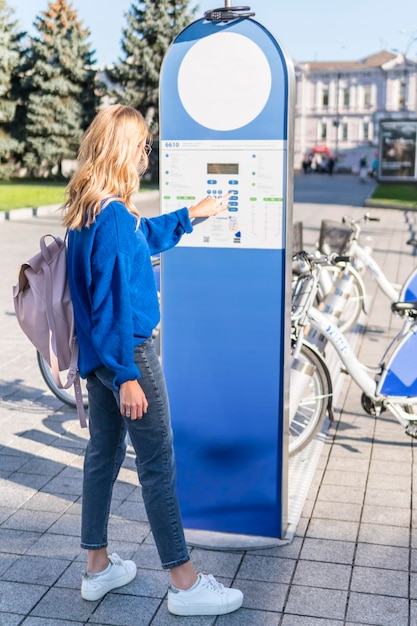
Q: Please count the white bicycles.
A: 2